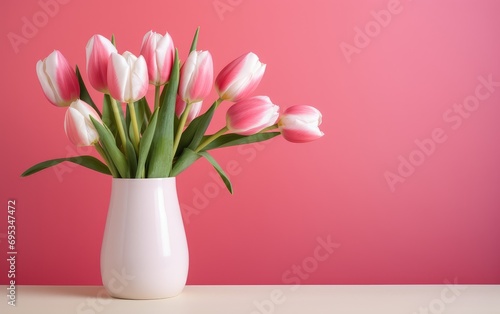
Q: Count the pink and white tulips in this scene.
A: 10